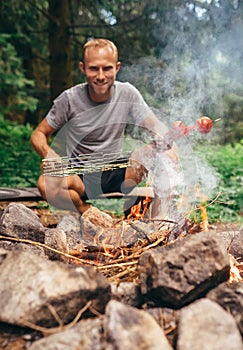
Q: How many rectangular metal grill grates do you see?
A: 1